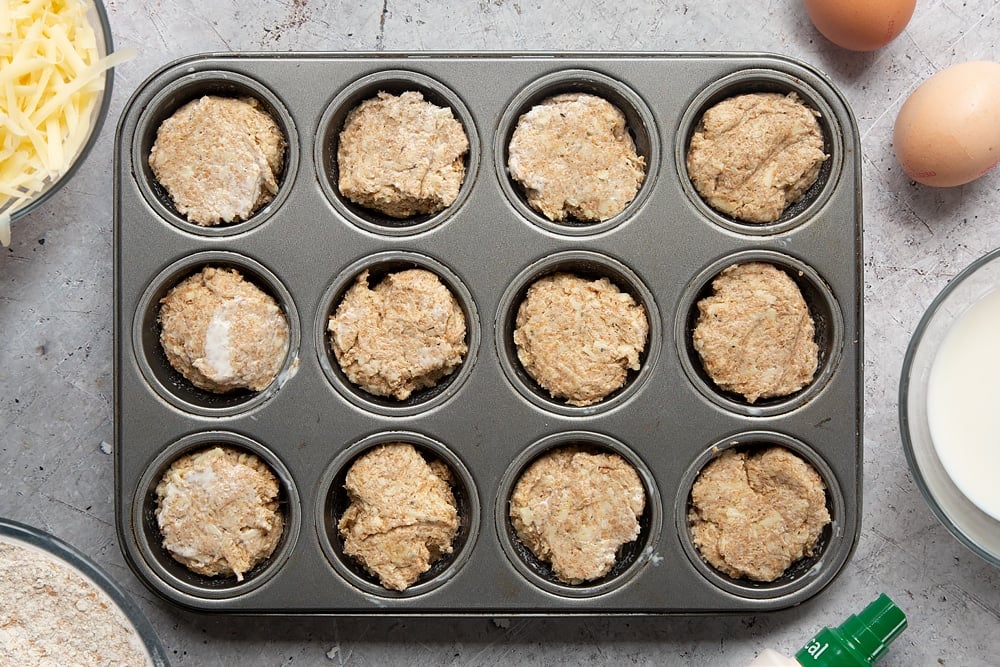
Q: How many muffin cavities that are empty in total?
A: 0